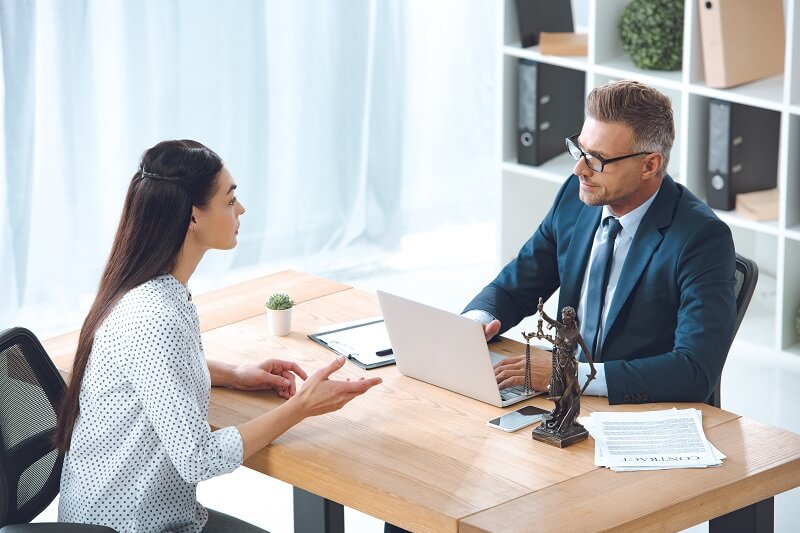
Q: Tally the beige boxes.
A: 3